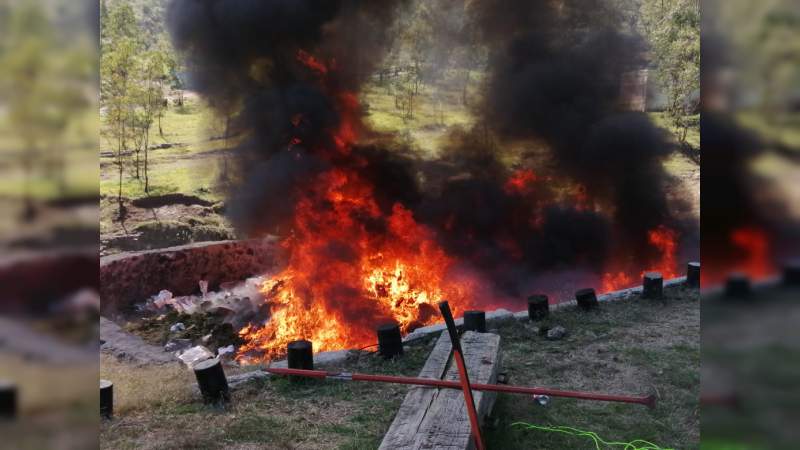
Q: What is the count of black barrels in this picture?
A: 9